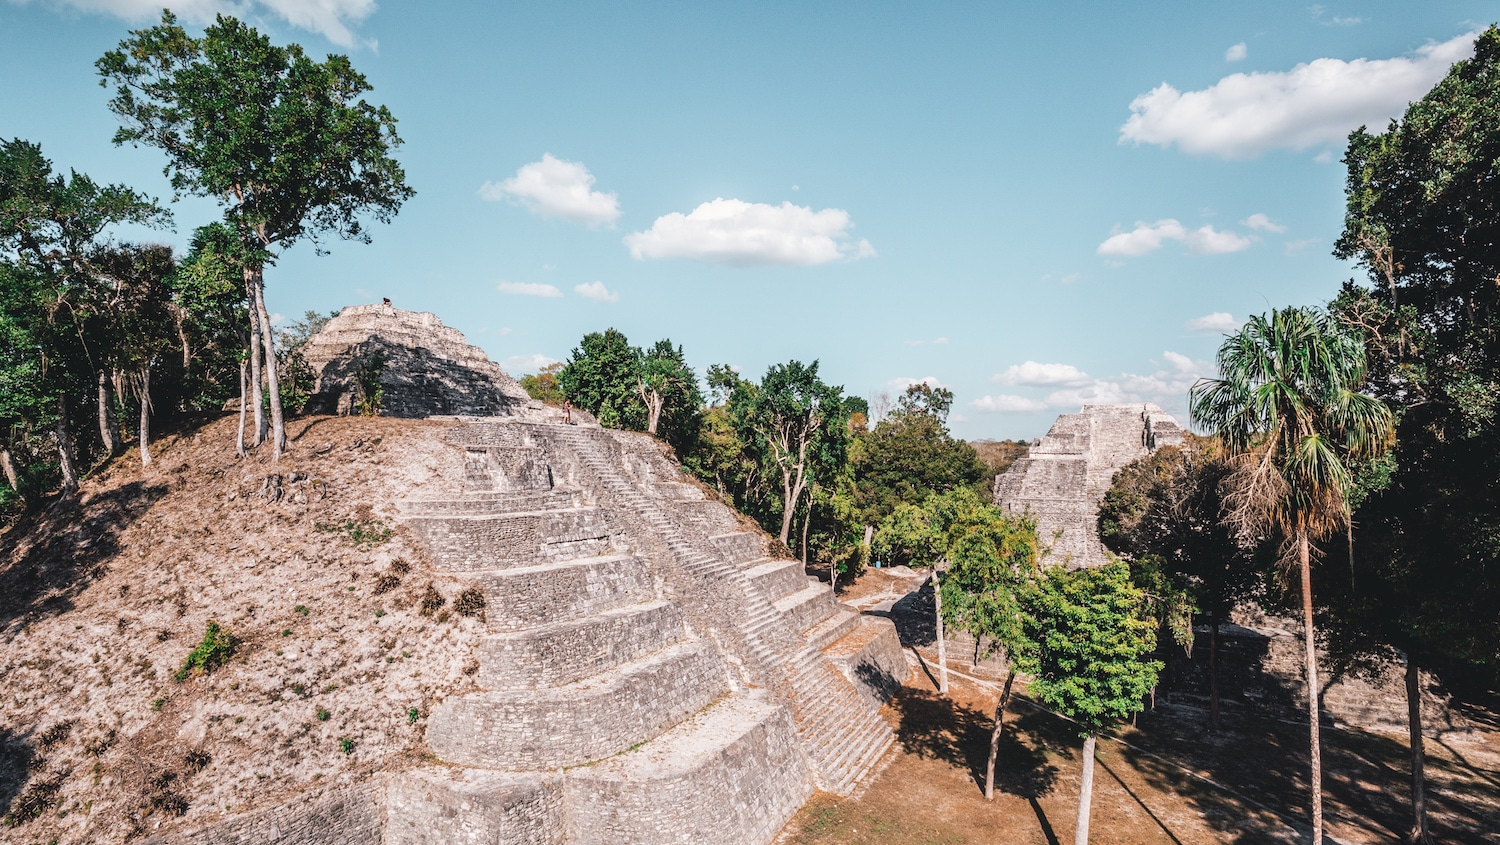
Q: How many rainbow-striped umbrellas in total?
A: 0